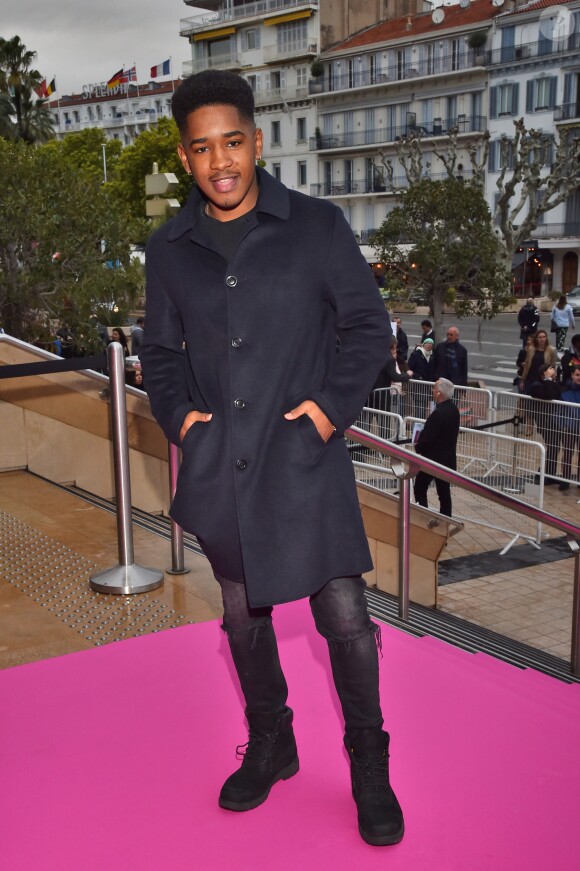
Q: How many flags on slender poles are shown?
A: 5